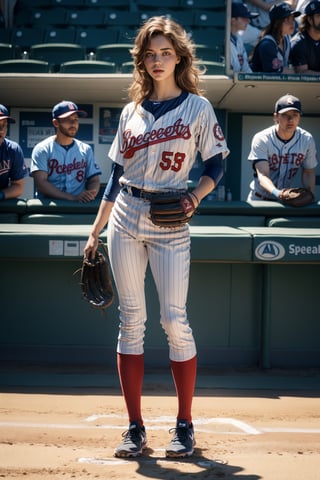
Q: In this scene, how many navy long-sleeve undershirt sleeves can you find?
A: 2